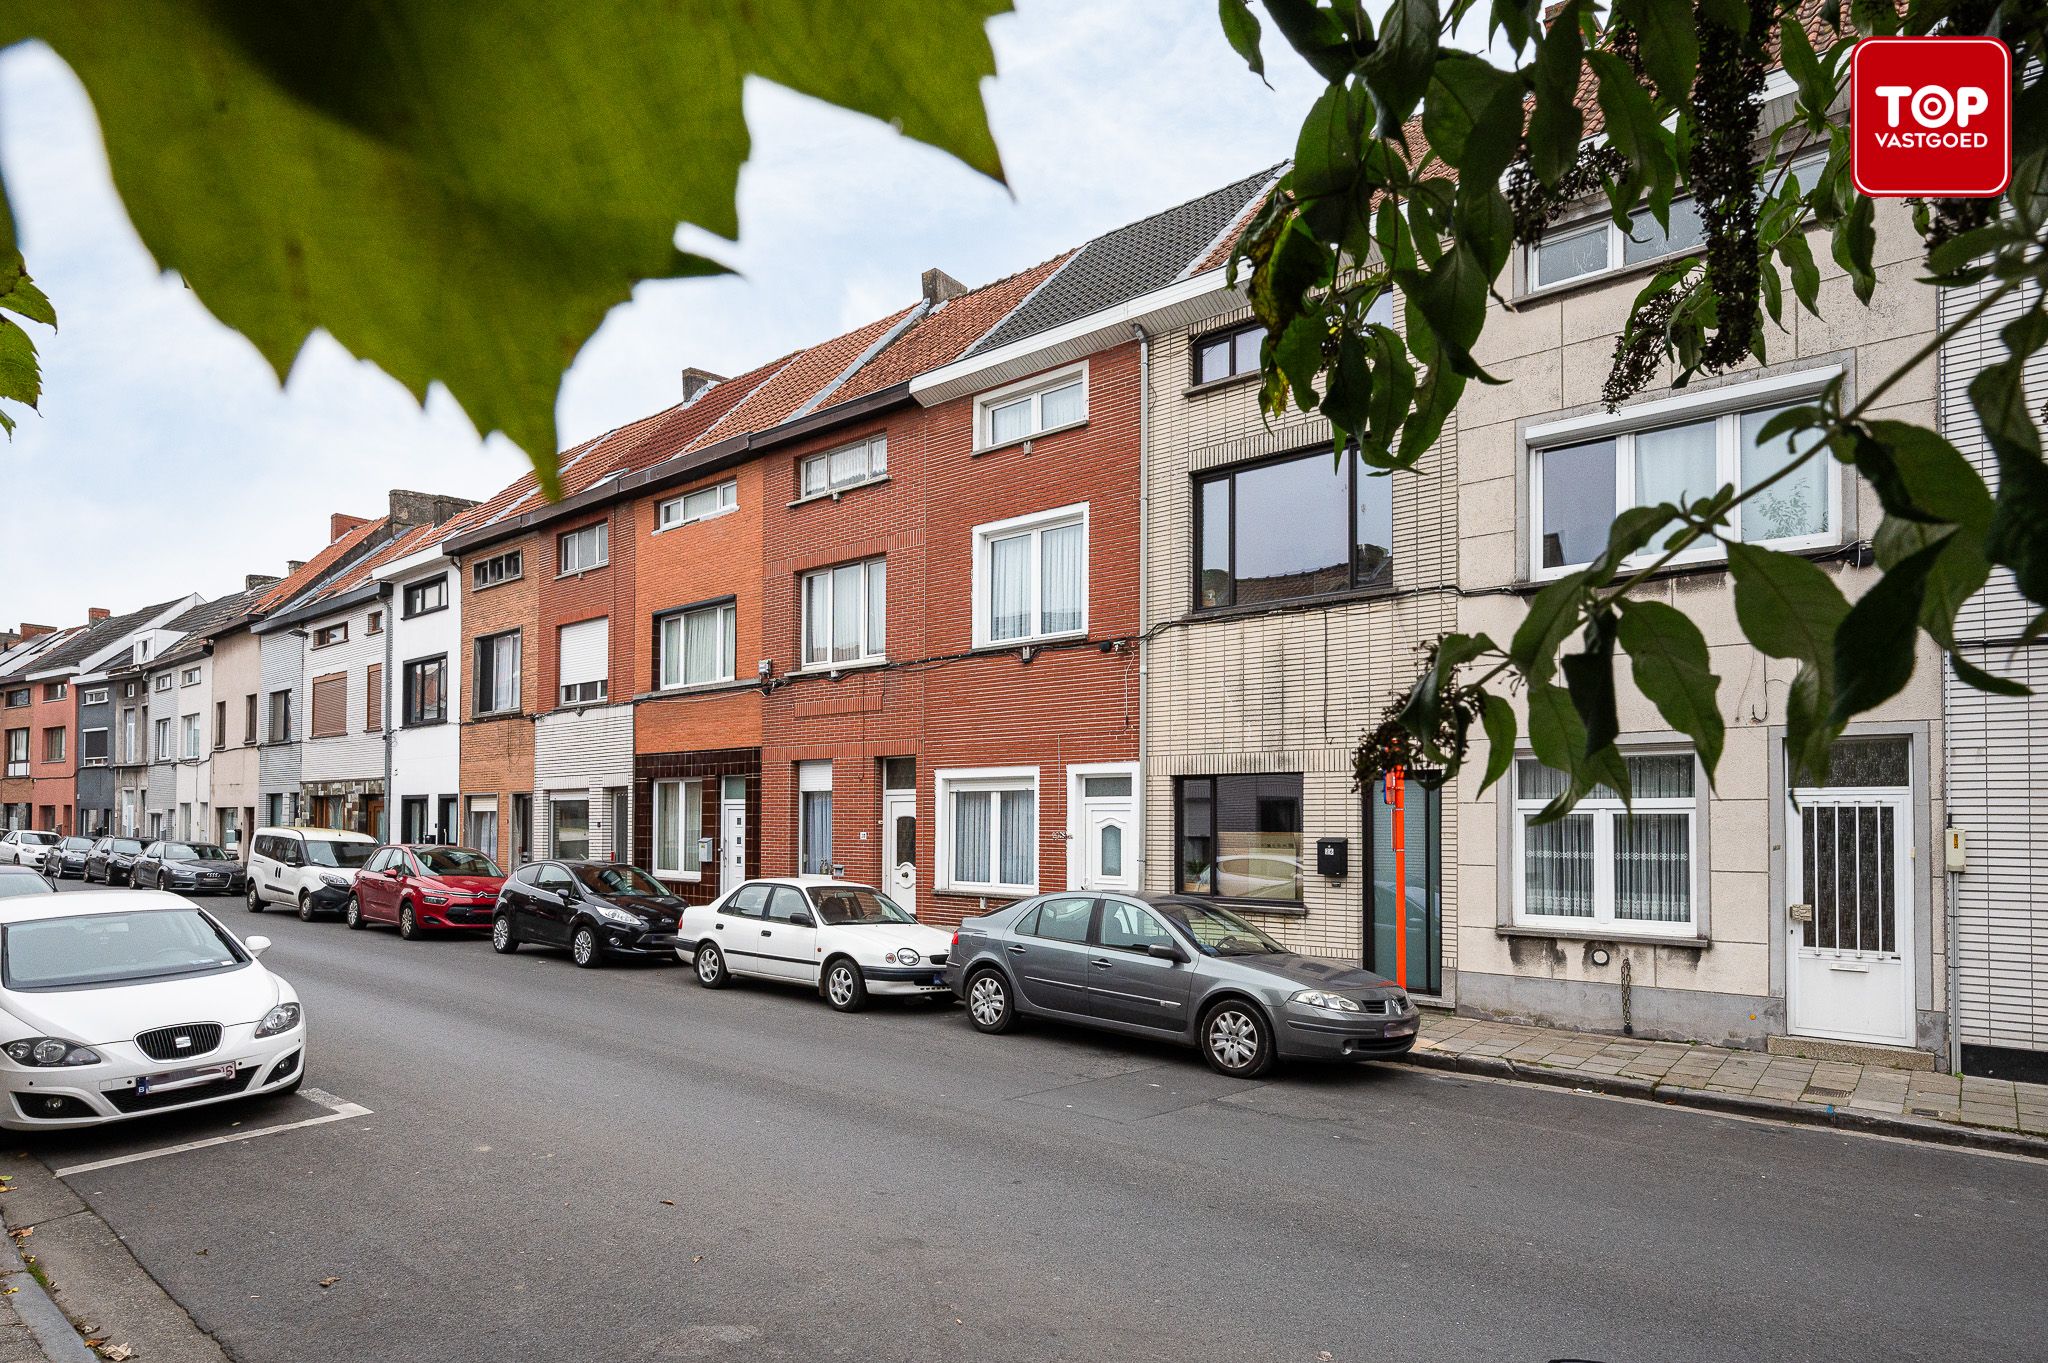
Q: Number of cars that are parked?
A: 11